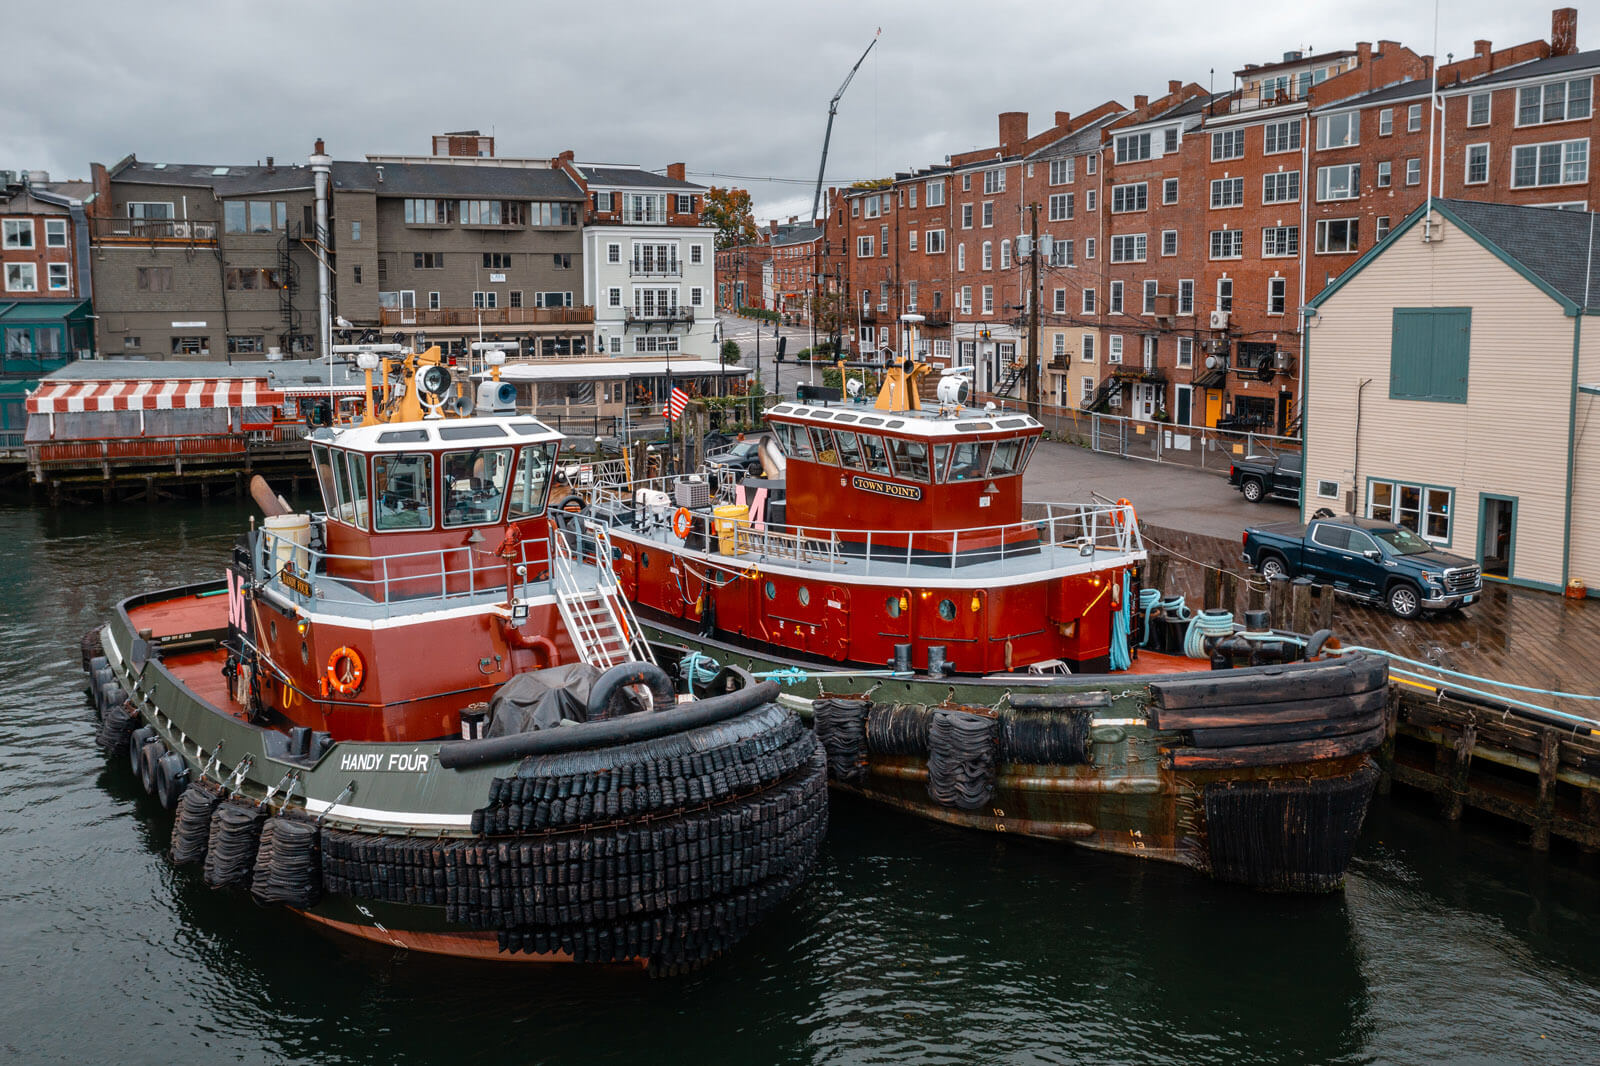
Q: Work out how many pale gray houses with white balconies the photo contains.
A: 1